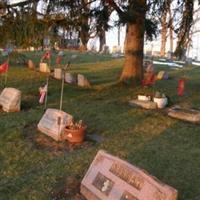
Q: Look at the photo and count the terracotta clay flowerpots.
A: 1